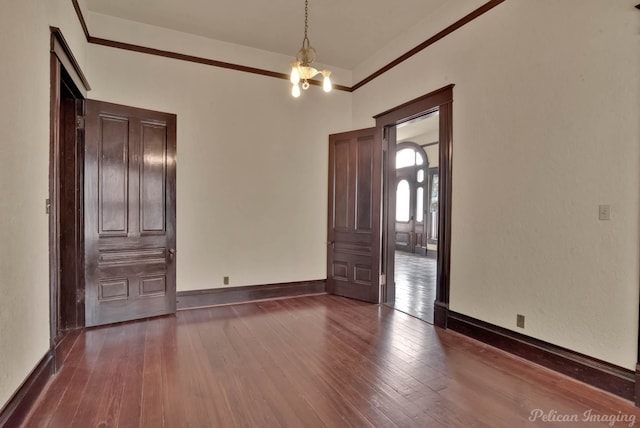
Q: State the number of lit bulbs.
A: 3